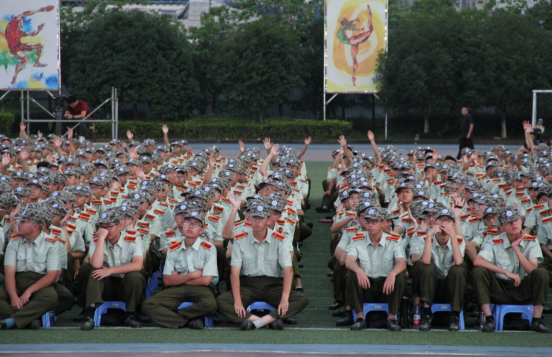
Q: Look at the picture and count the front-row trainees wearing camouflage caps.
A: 7